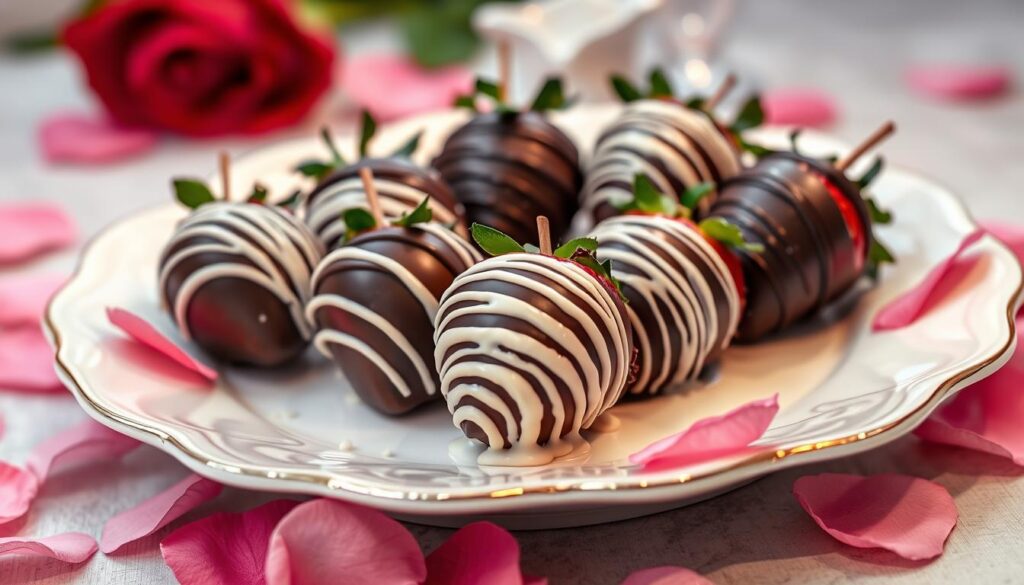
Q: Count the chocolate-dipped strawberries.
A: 8